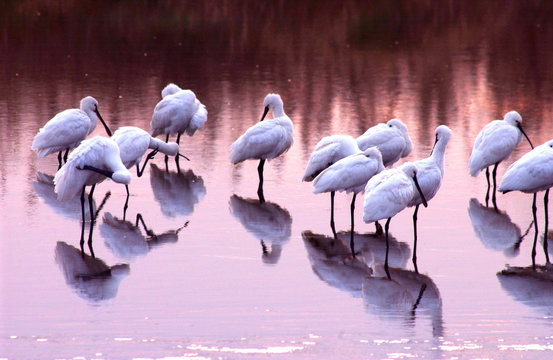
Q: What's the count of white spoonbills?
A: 12